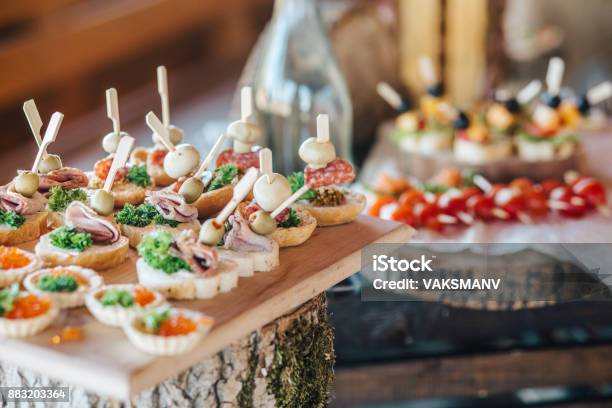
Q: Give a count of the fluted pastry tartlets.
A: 5